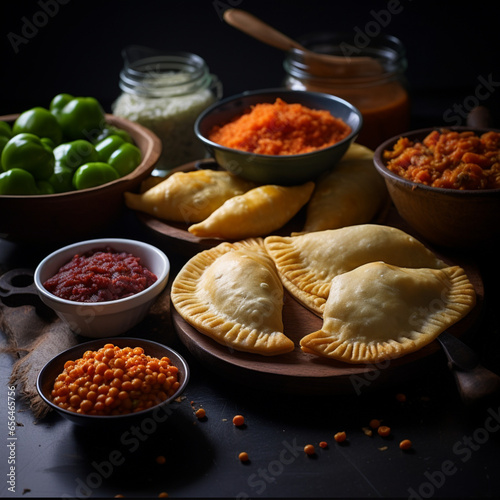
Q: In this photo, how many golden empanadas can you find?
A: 6